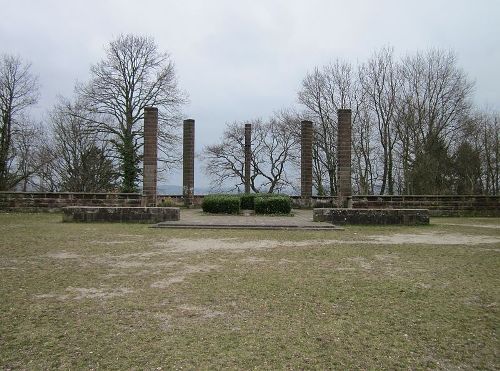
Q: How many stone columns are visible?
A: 5